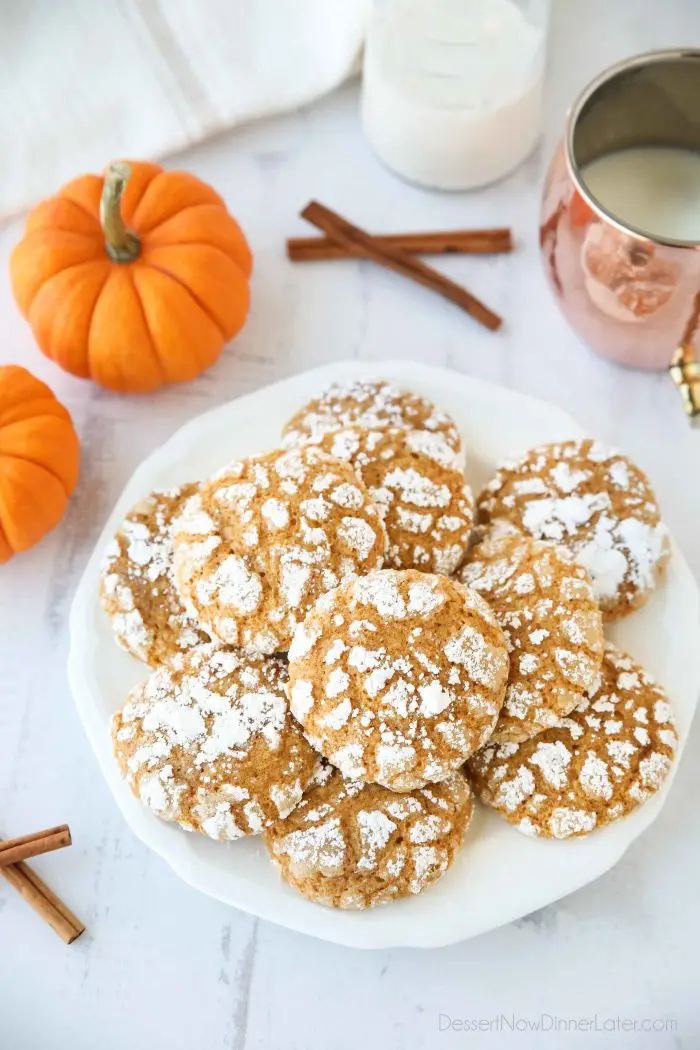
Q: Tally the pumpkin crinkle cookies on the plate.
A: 10